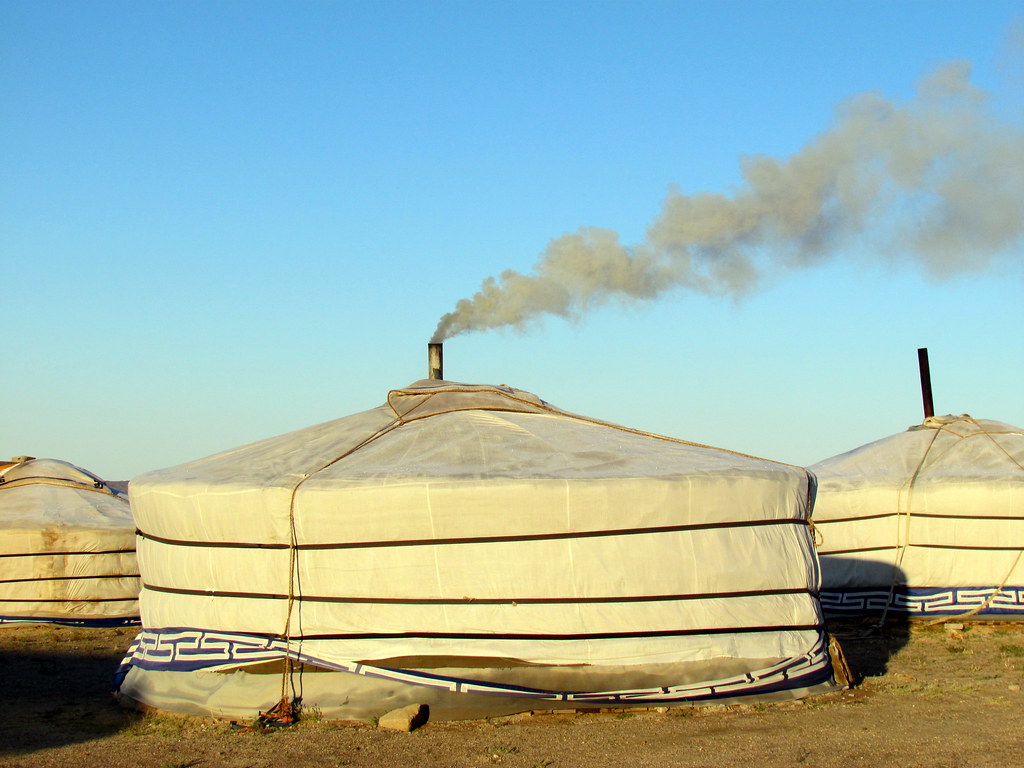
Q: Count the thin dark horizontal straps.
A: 8